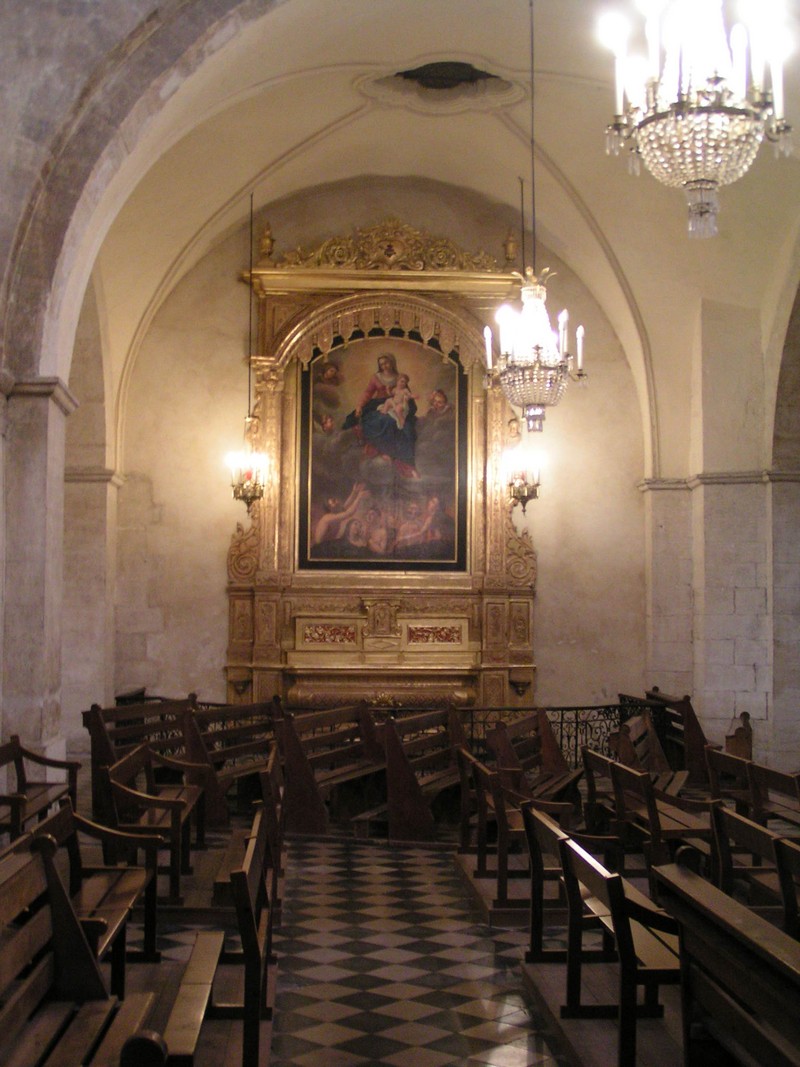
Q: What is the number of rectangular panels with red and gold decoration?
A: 2